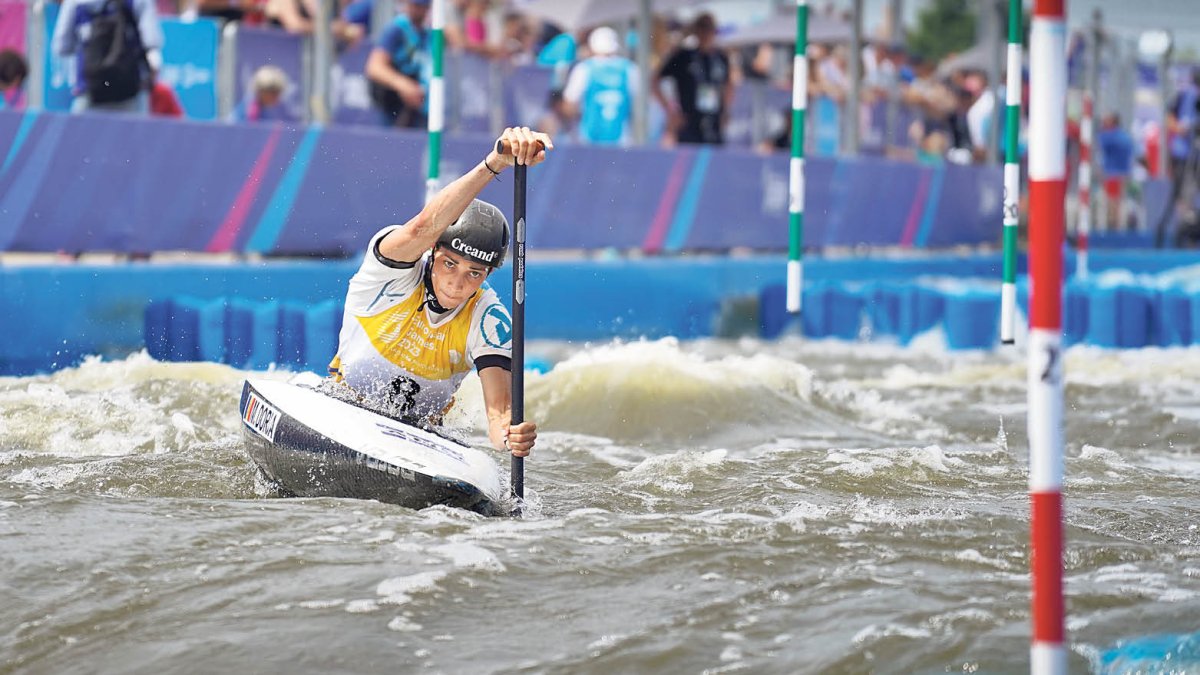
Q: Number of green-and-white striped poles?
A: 3